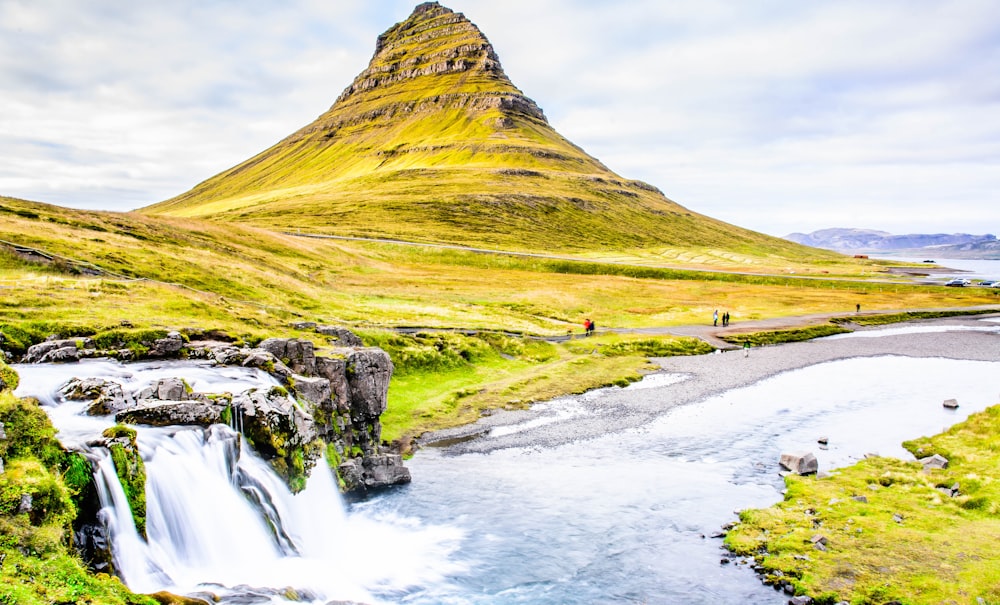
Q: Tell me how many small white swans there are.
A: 0